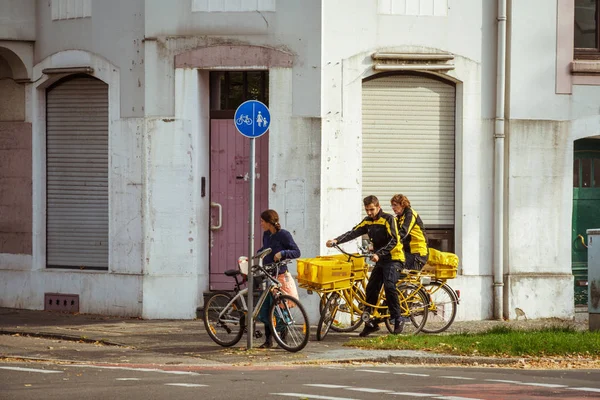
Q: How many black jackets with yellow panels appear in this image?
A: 2